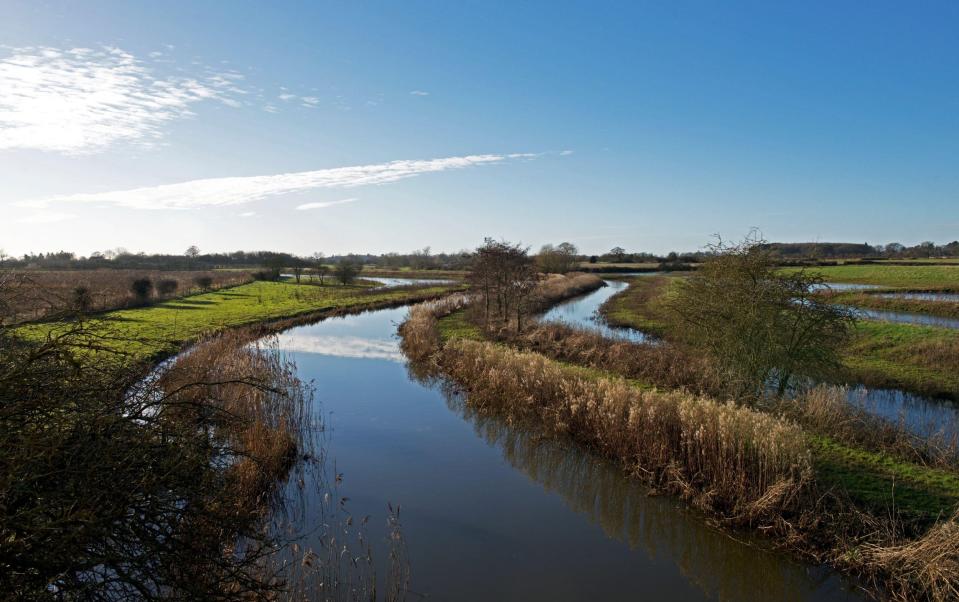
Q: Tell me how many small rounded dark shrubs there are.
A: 4